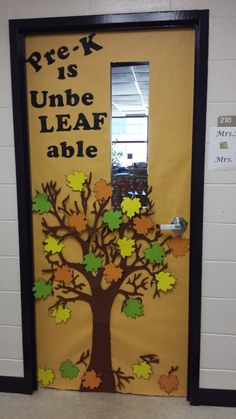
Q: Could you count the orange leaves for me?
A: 8